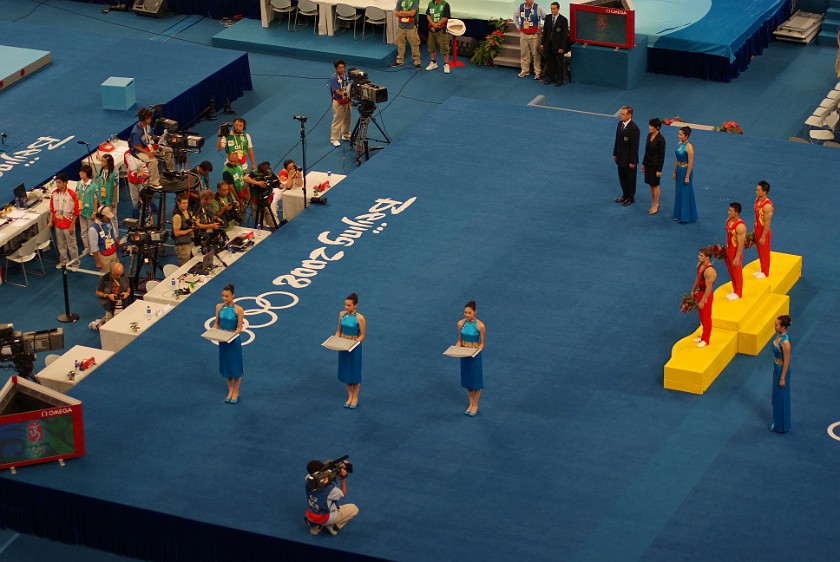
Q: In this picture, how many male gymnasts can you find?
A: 3